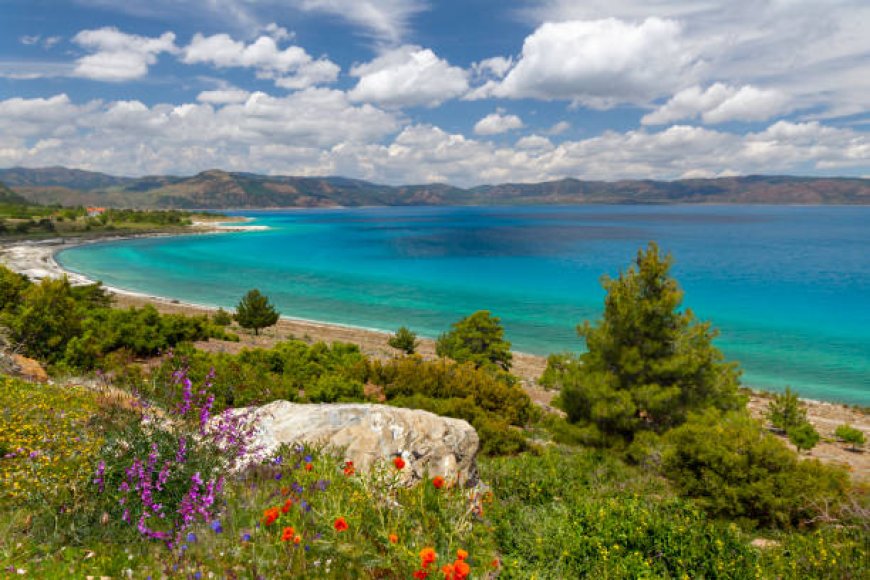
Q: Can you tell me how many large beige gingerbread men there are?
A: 0